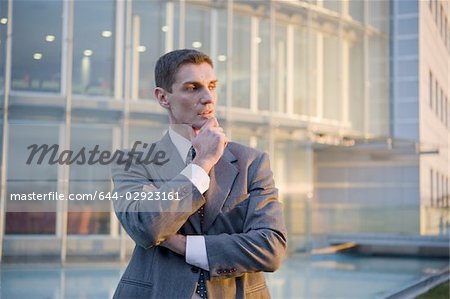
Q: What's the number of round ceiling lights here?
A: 10